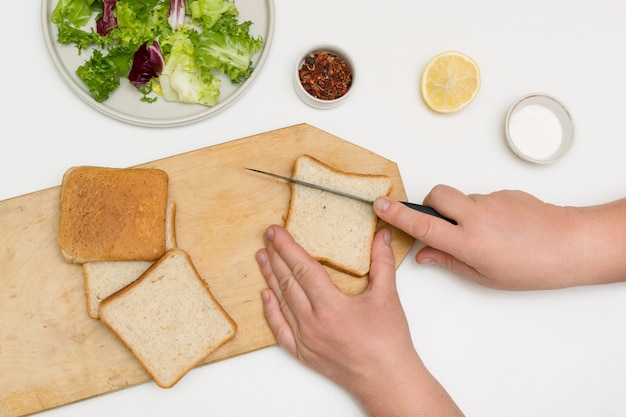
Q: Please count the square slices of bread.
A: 4